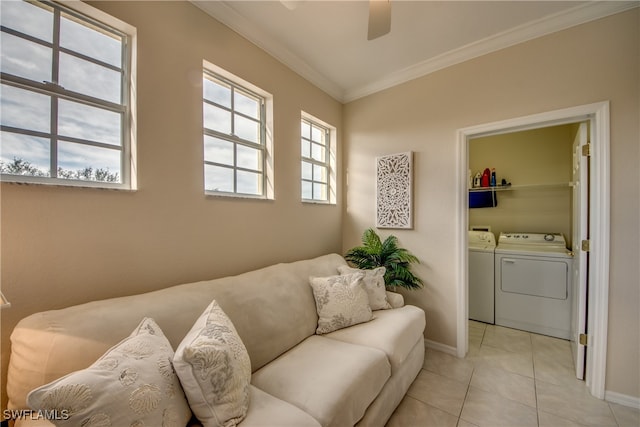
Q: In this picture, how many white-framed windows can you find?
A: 3